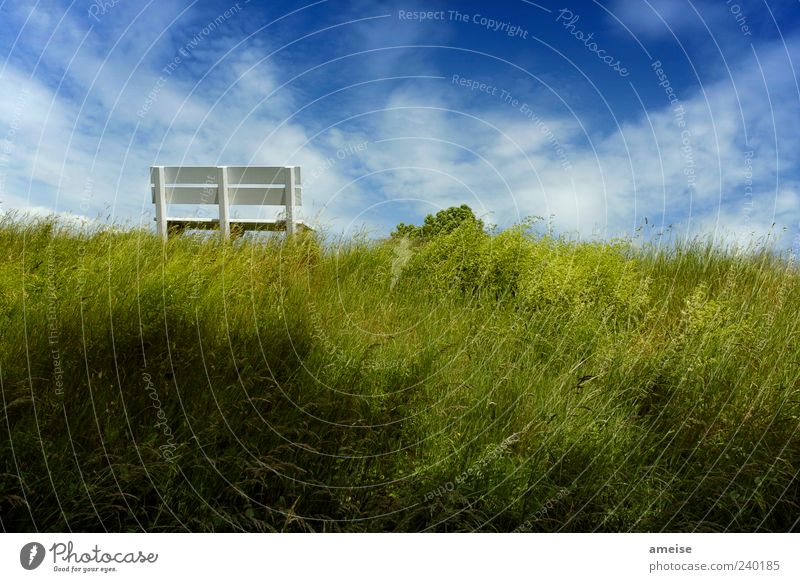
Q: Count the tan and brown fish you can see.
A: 0